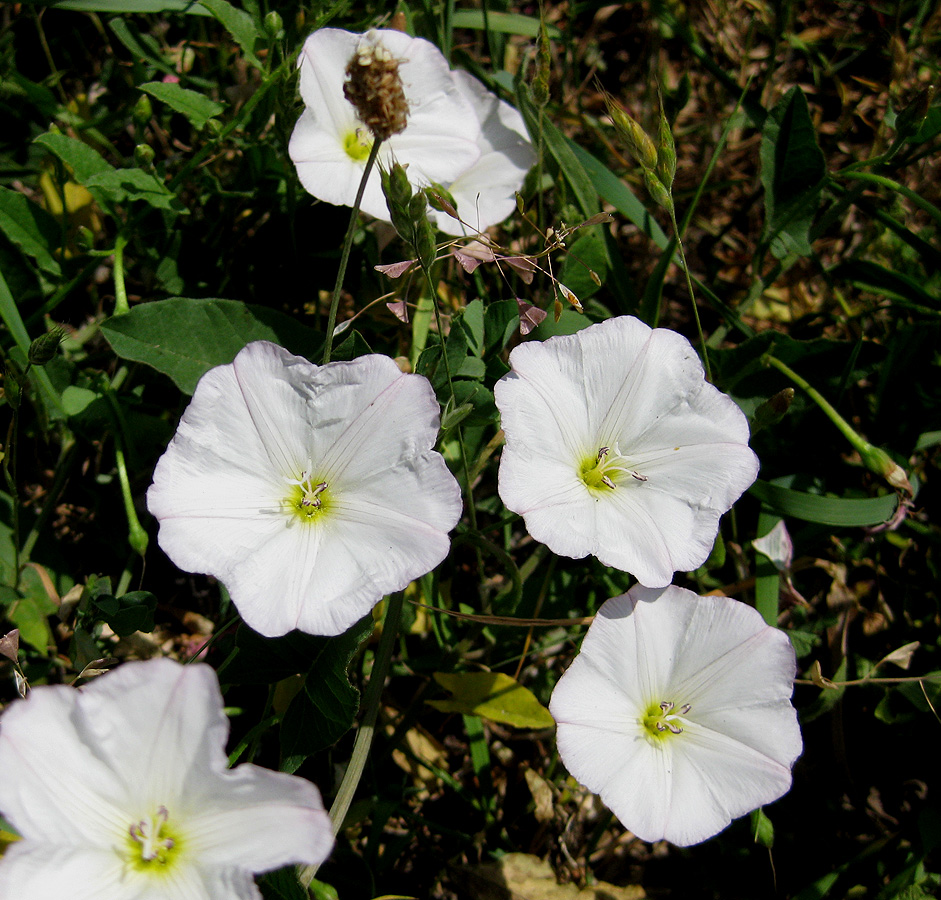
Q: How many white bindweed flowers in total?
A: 6